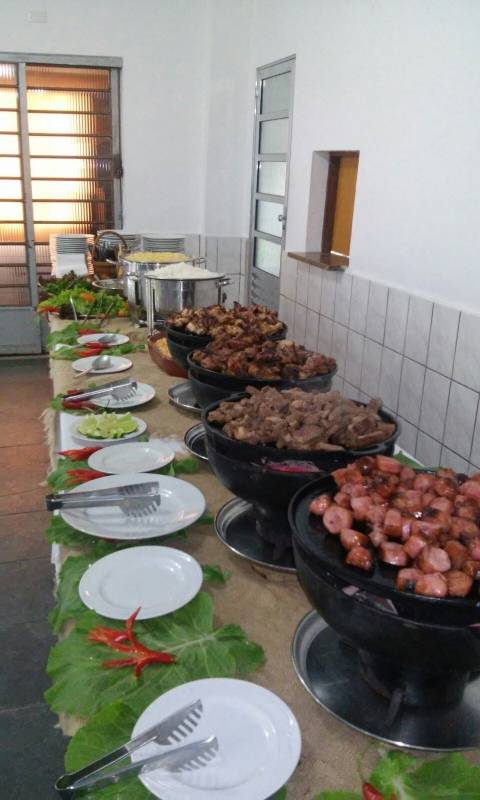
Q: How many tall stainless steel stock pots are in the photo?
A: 2